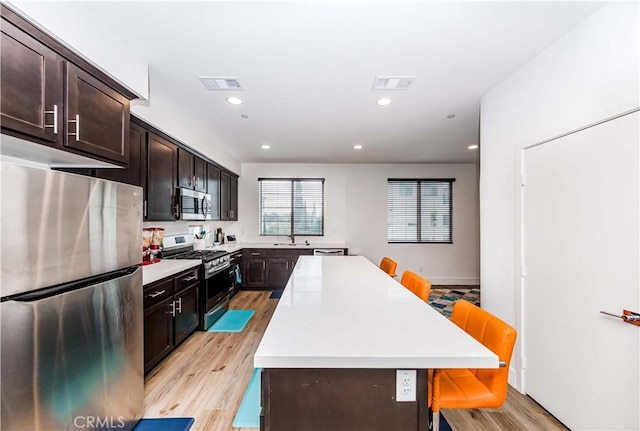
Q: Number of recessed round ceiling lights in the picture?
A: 5